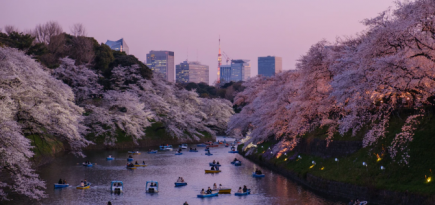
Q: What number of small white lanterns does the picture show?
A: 9